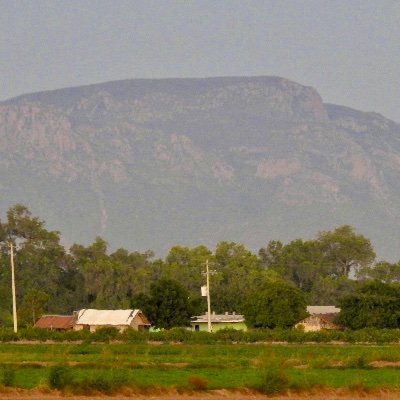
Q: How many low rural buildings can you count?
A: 4